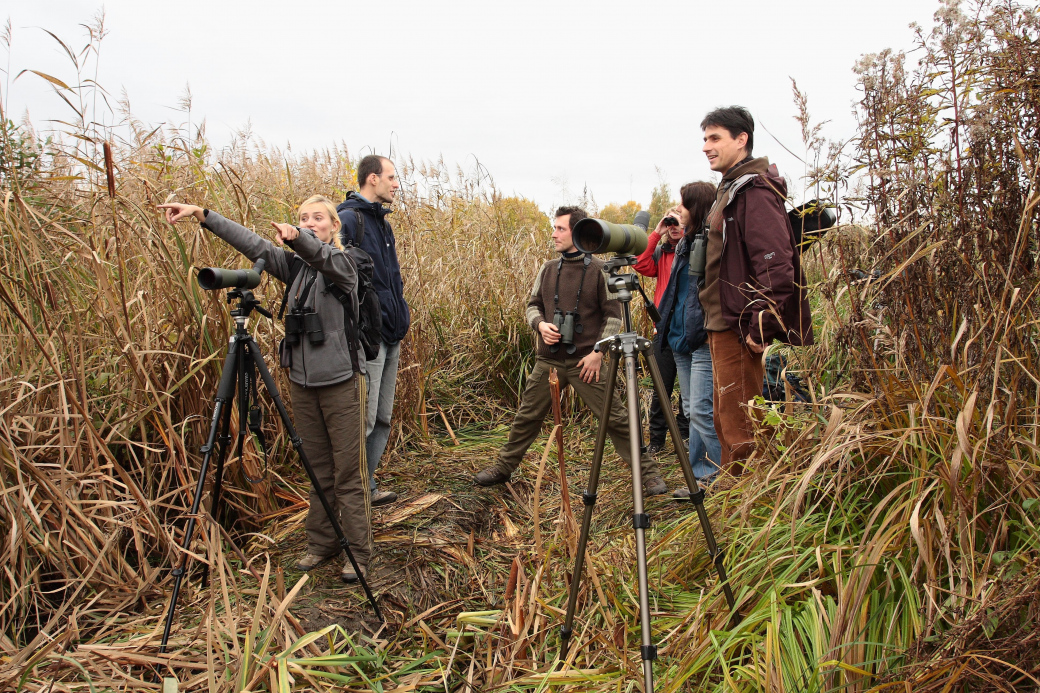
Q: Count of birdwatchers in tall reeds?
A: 6